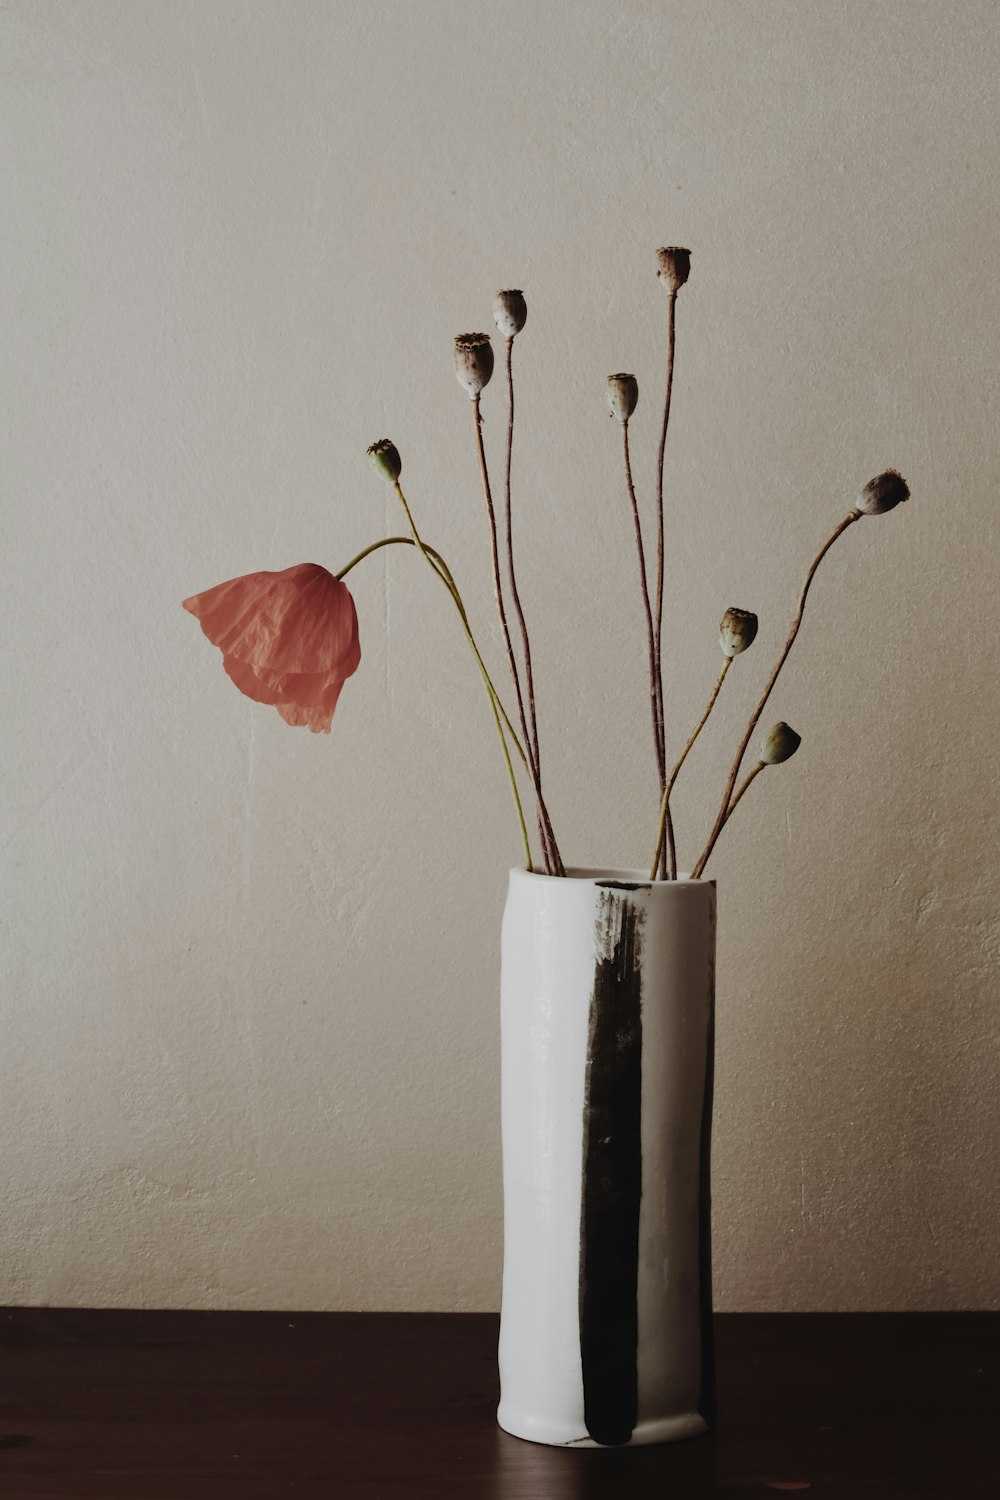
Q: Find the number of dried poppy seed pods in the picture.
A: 8